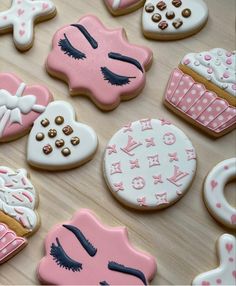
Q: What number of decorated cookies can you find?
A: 12